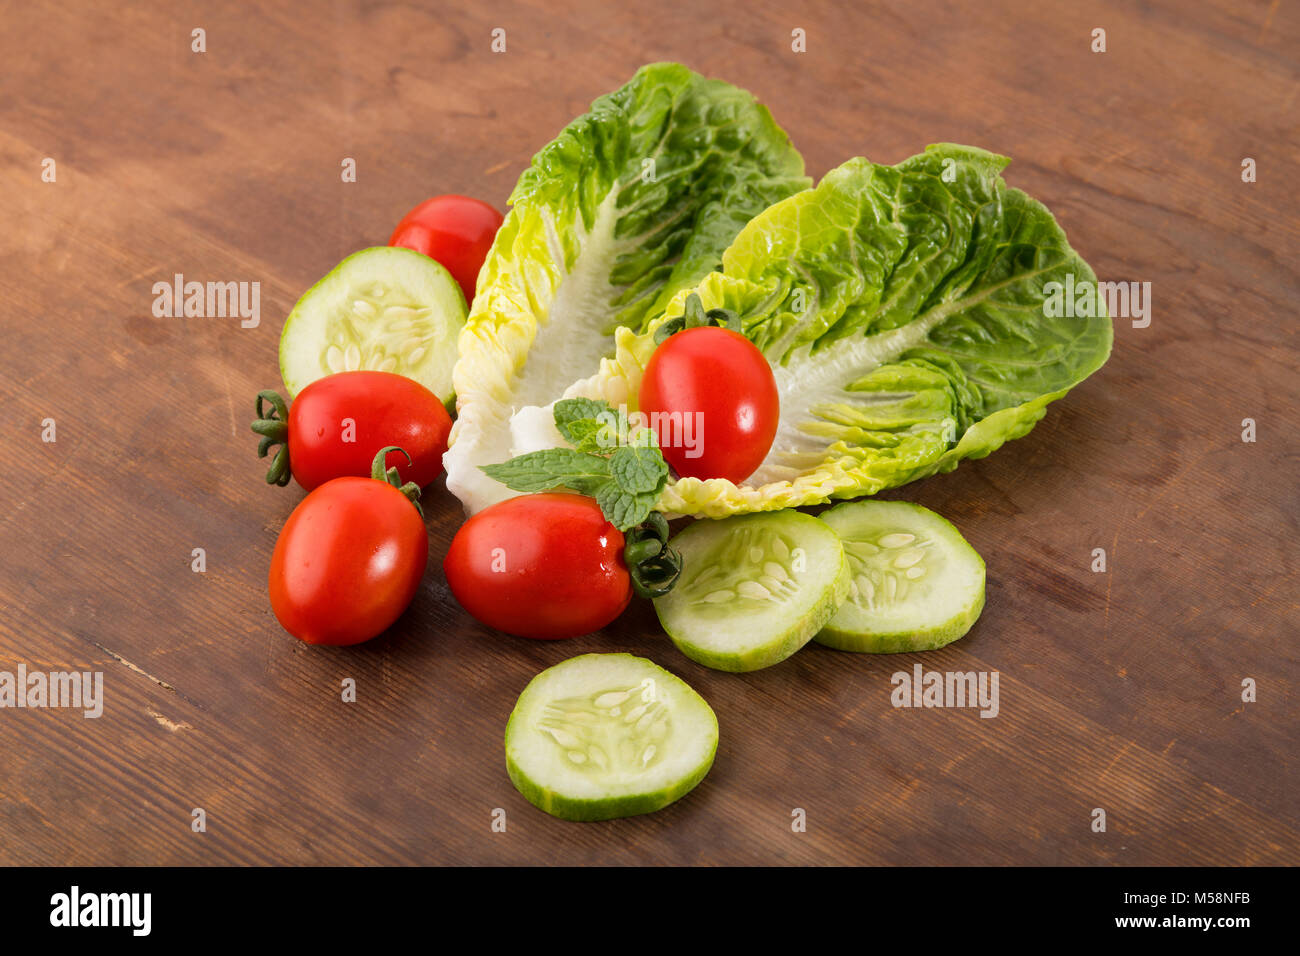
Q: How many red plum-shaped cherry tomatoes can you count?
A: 5